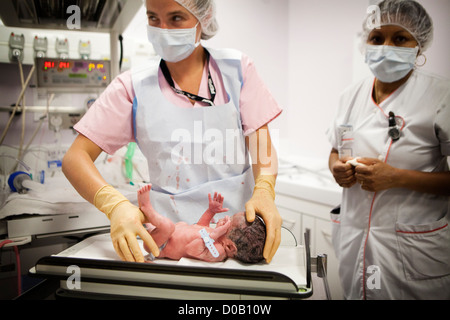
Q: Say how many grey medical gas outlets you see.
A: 4